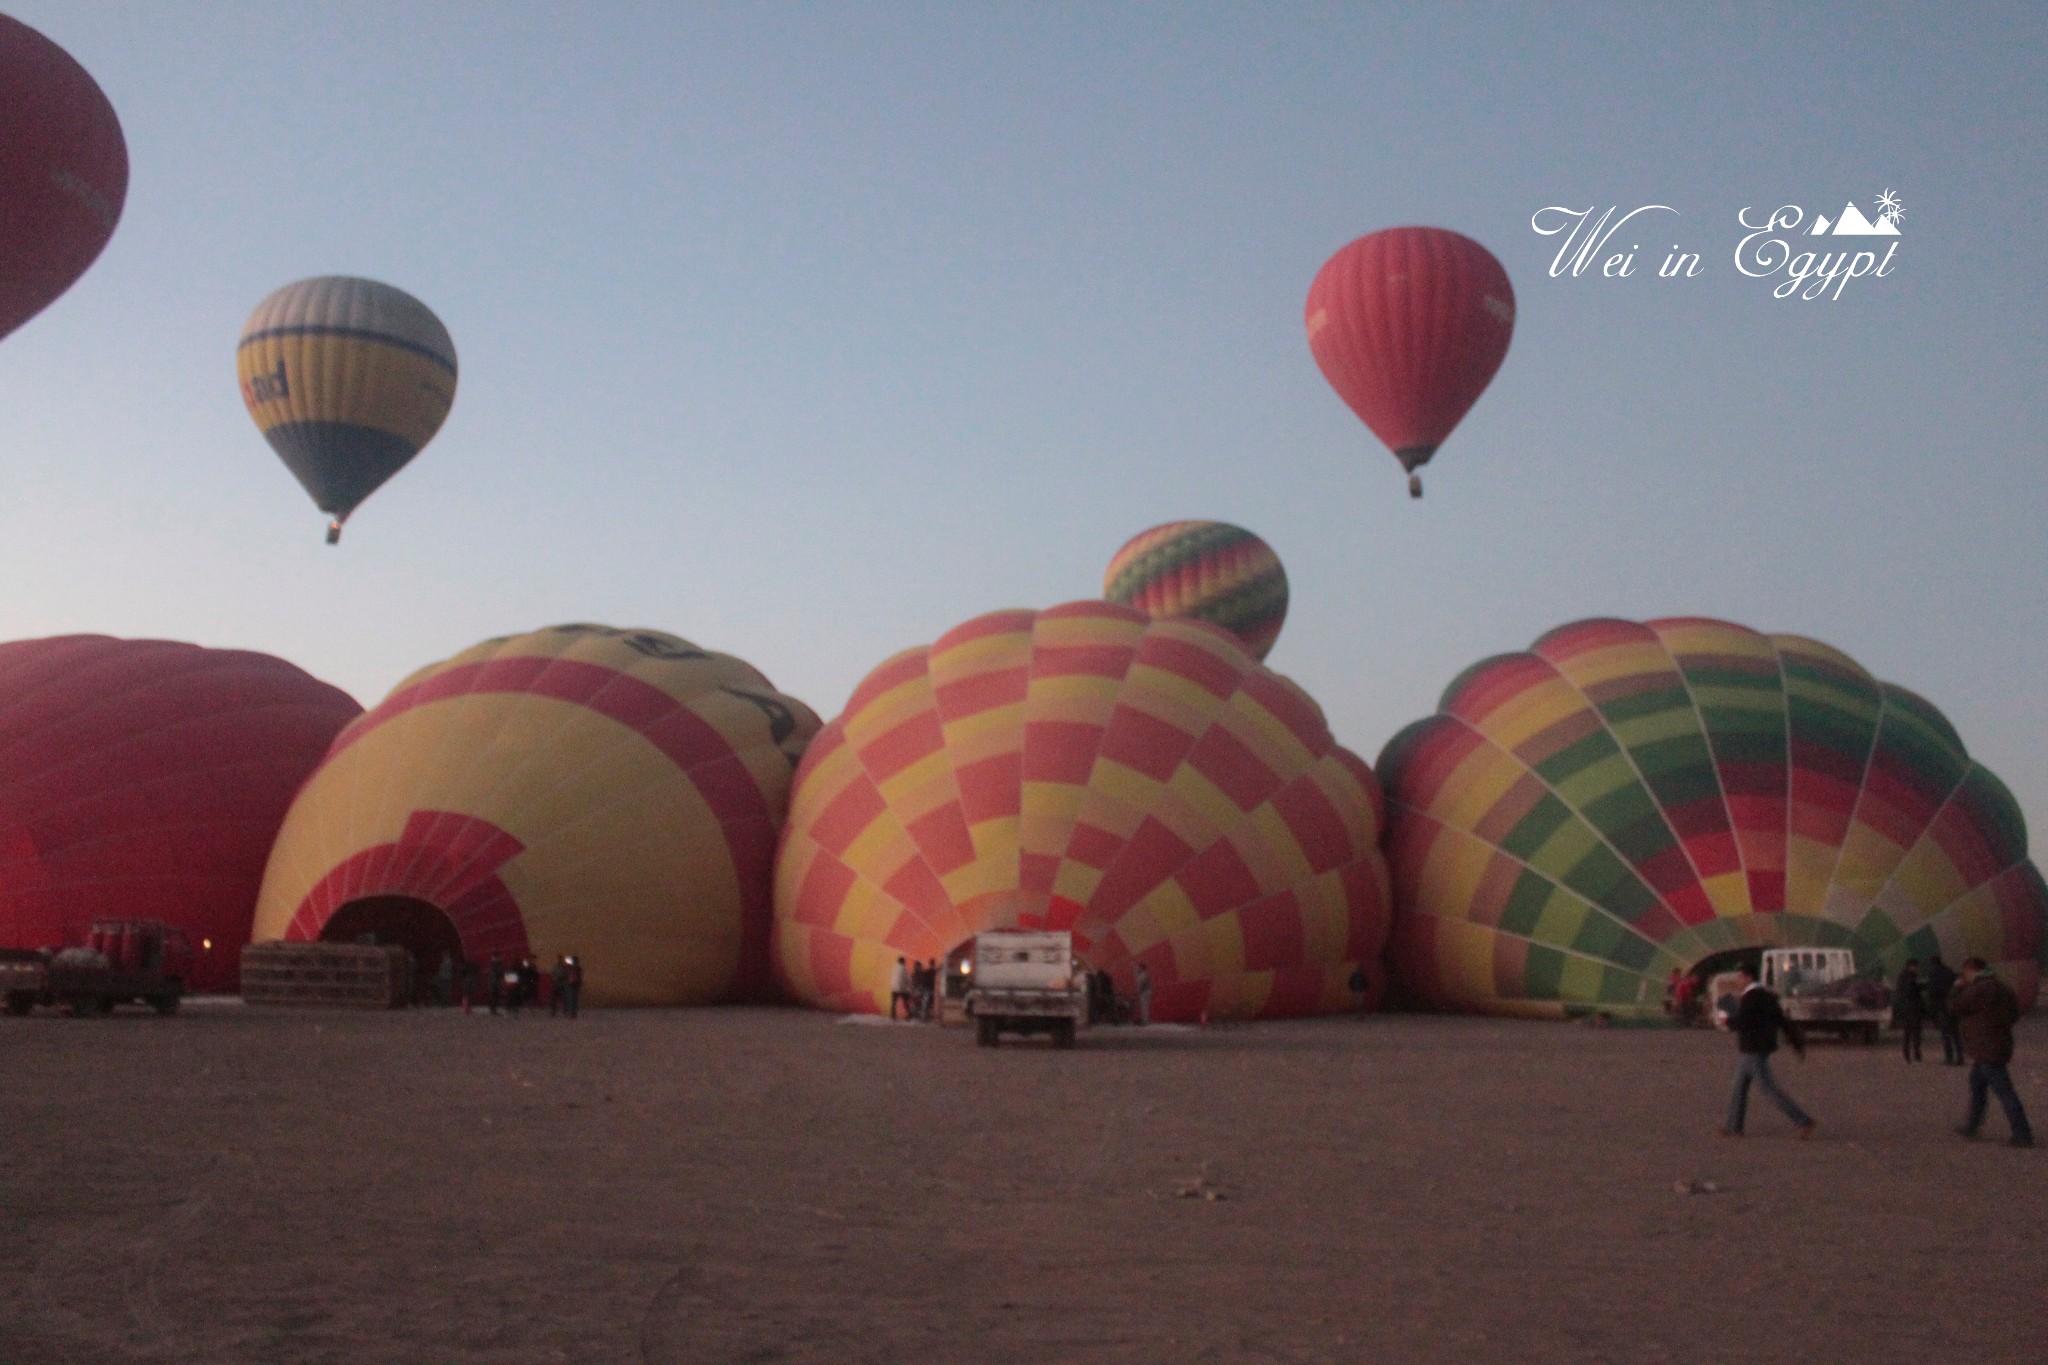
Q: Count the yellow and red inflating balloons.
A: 2